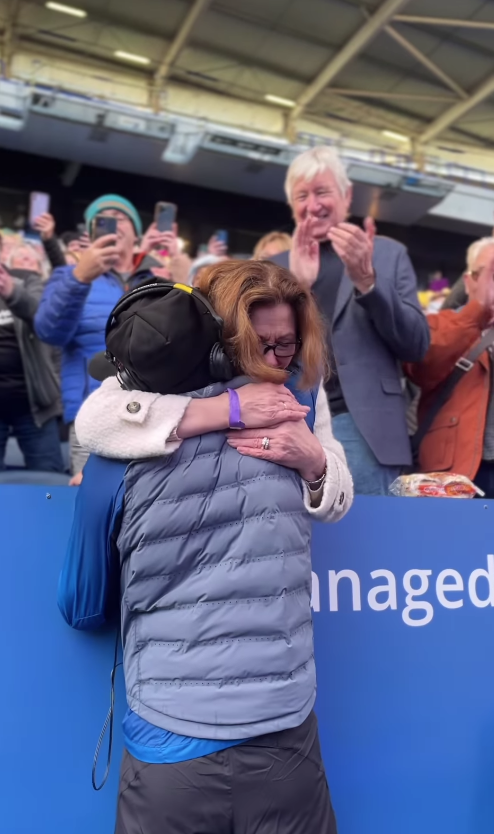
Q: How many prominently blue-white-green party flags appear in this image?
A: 0